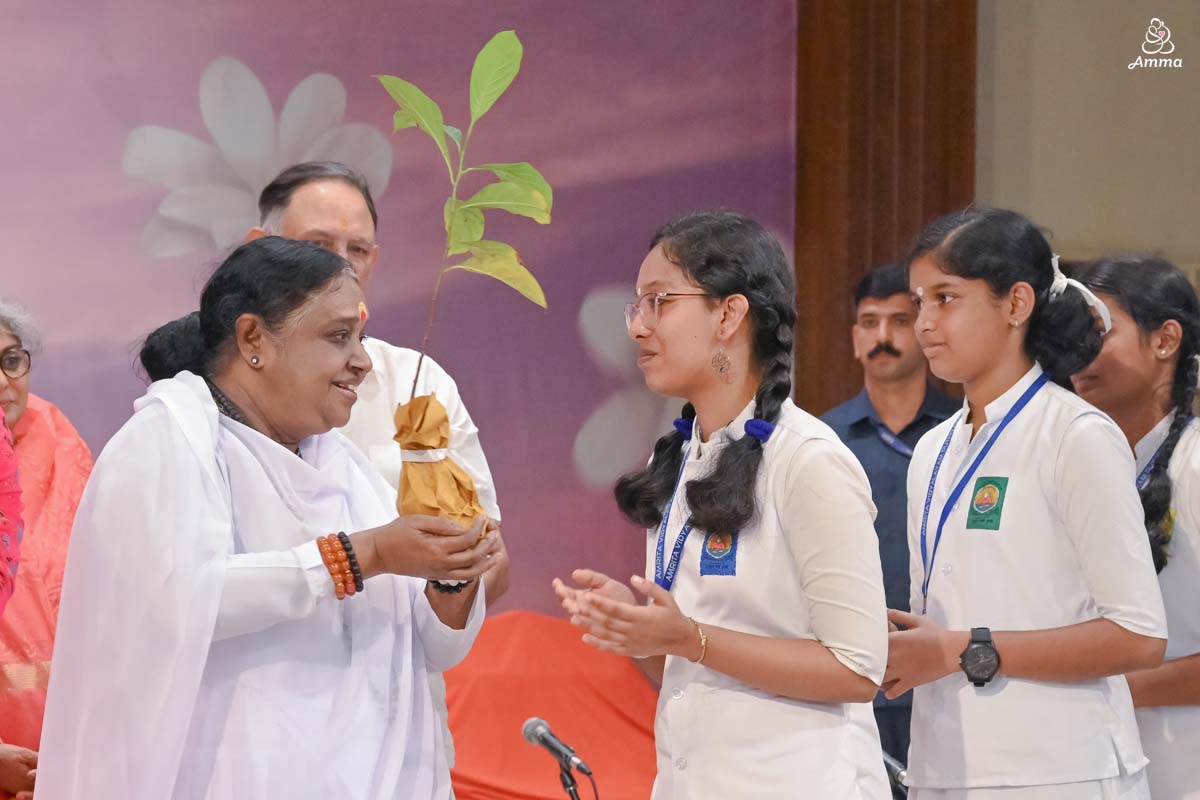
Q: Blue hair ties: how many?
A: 2